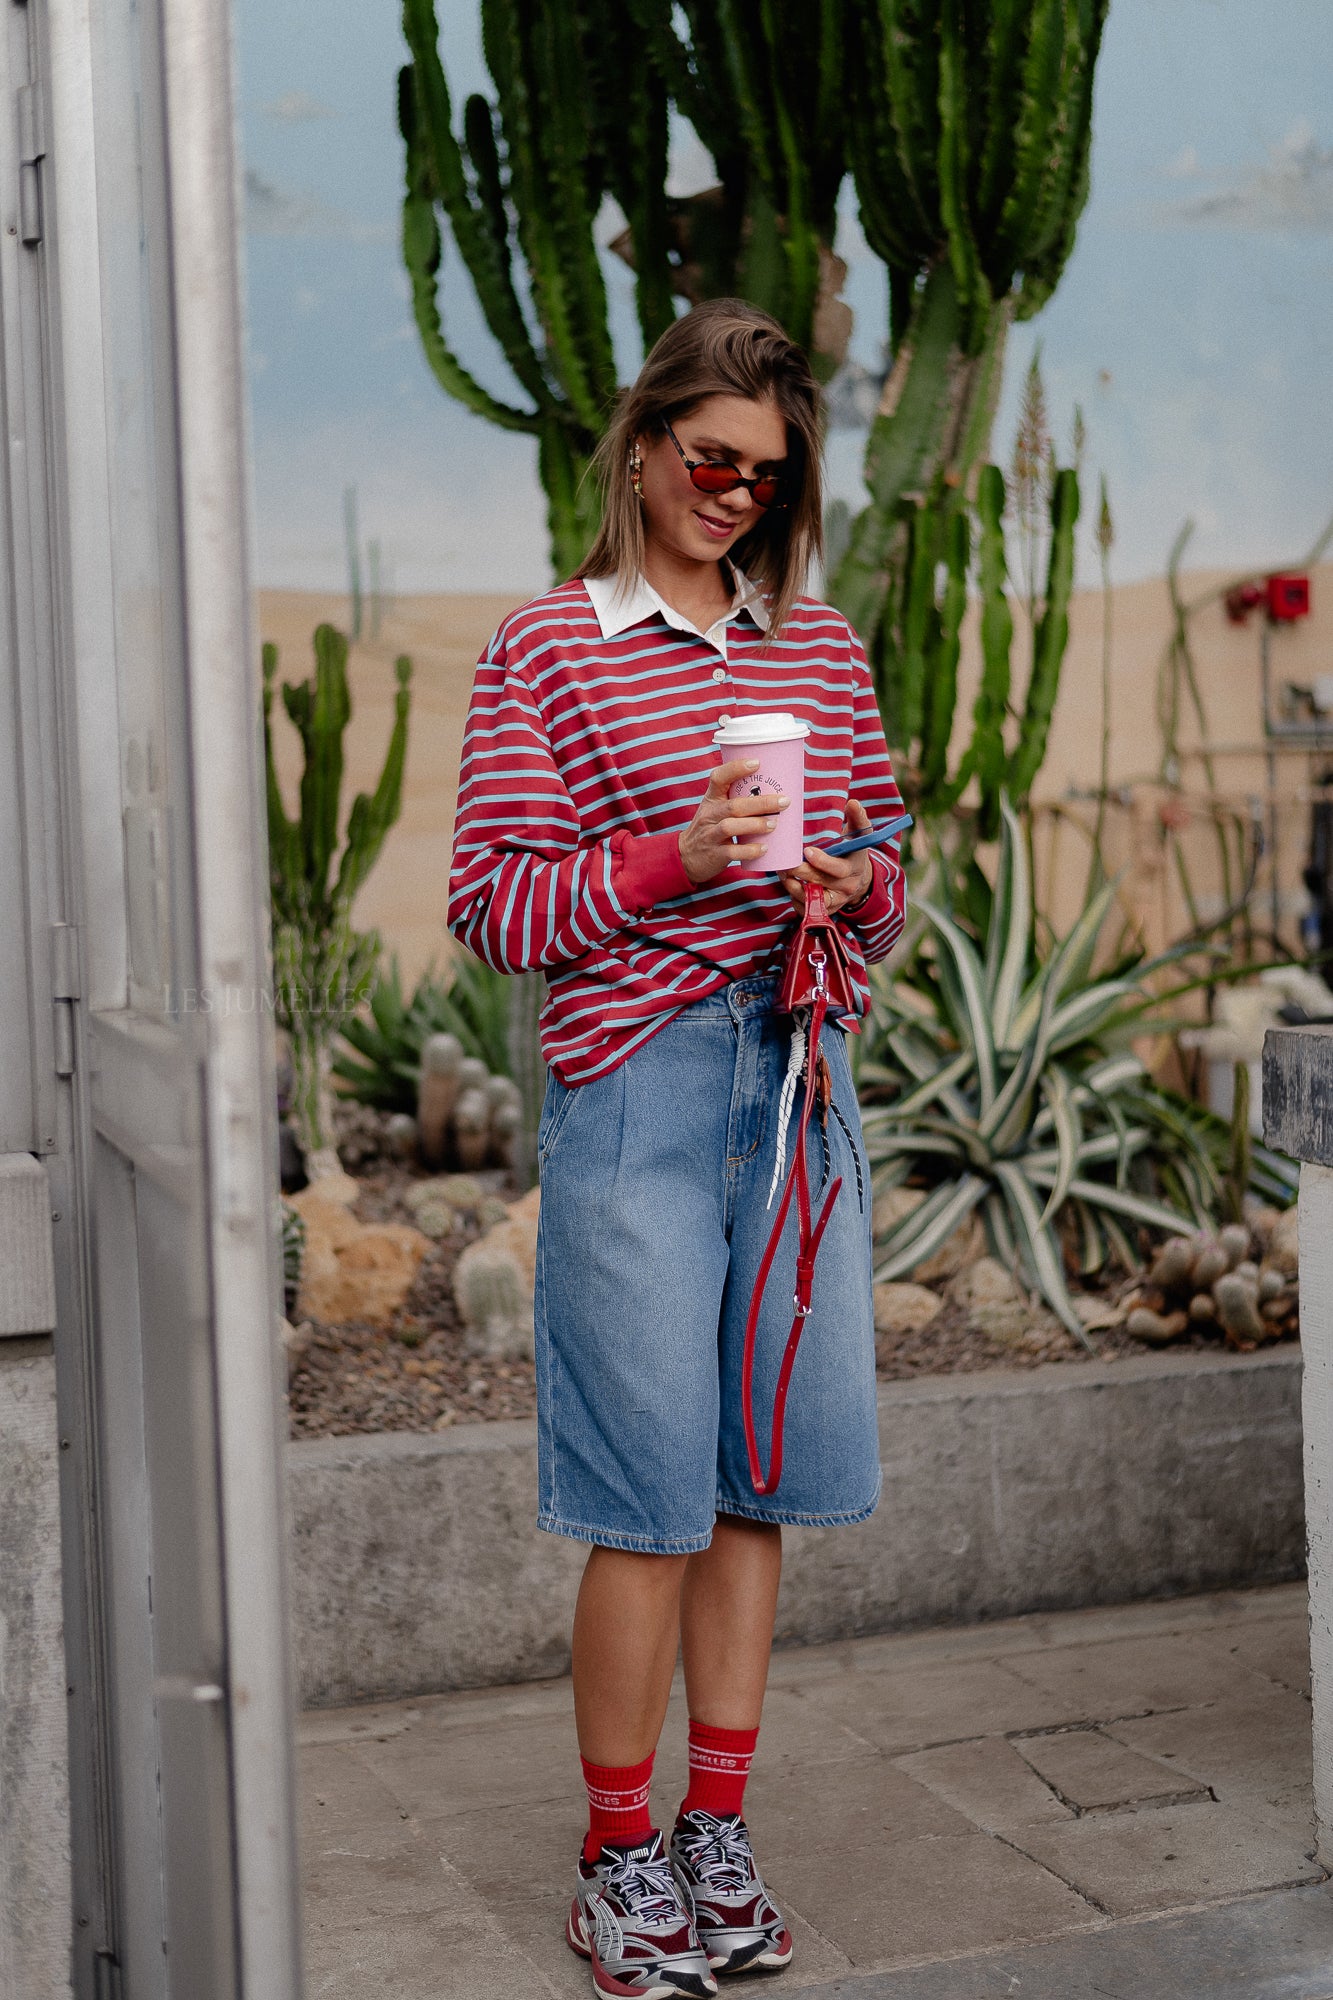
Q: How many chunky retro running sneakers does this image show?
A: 2